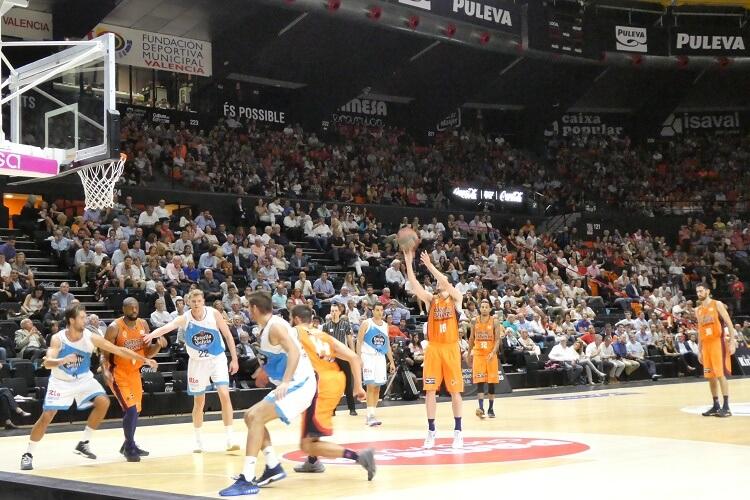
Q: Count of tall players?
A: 9